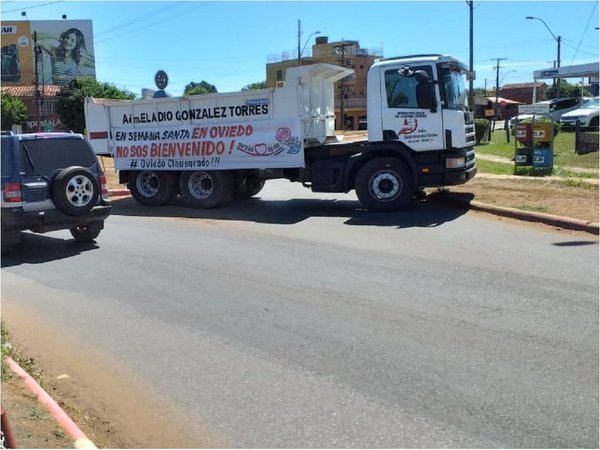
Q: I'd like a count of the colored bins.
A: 4